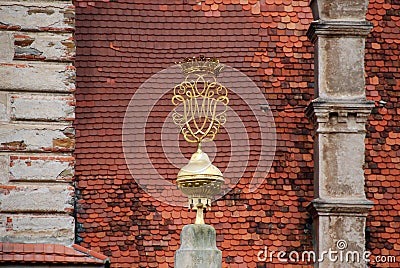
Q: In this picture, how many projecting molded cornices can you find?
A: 3